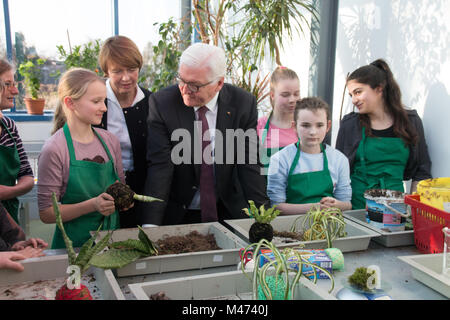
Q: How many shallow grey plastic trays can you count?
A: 6